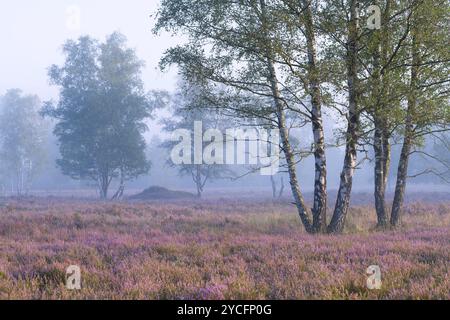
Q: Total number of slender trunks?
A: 5